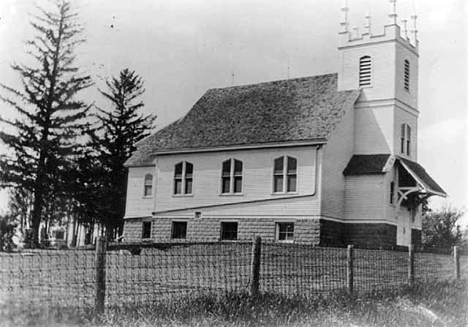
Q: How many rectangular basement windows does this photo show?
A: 4